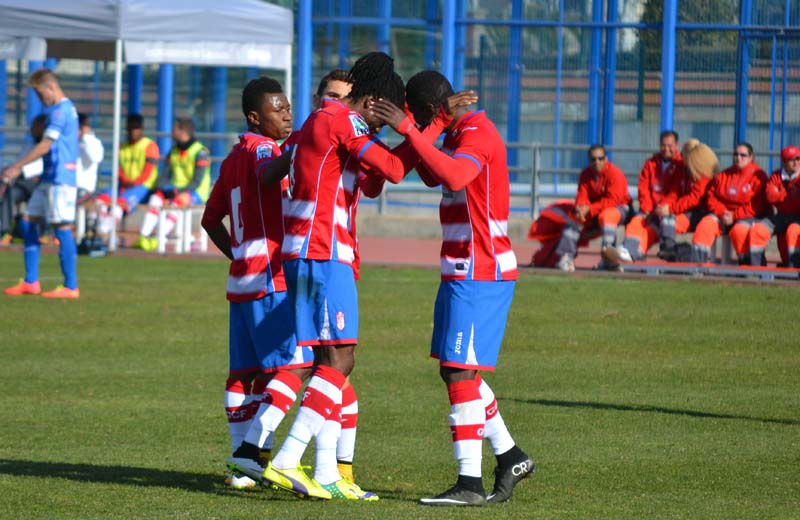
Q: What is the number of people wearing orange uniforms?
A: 5